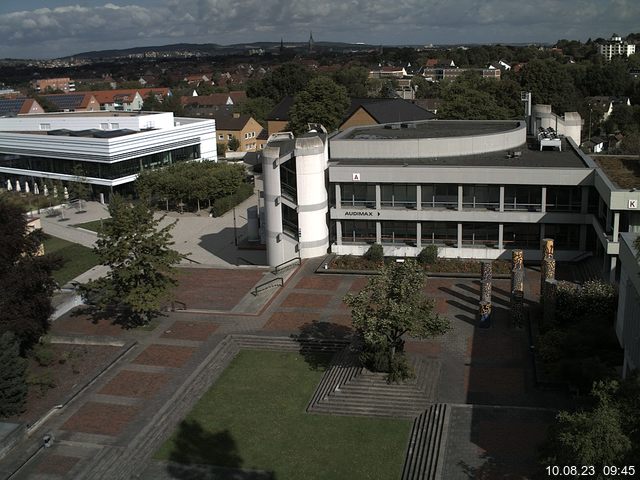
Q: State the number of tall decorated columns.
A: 3